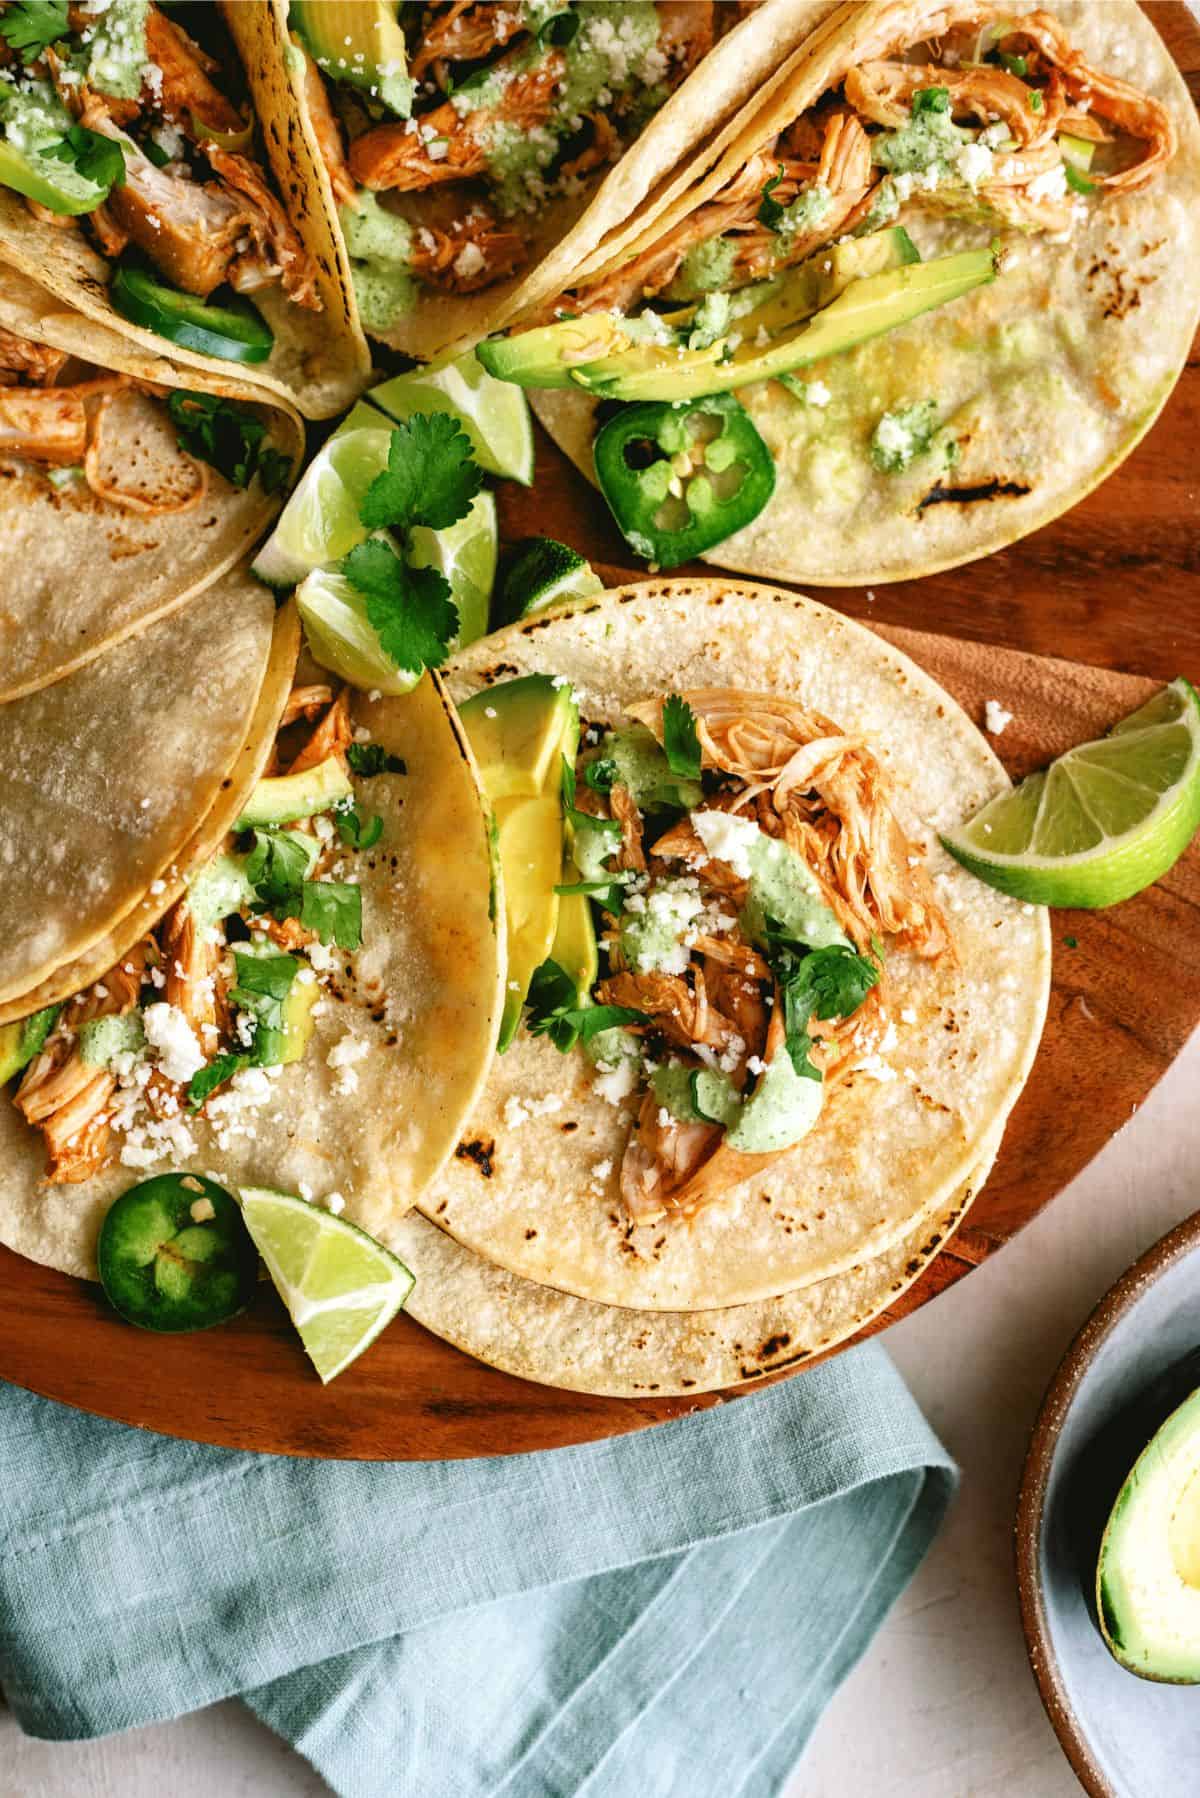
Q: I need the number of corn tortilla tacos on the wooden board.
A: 6